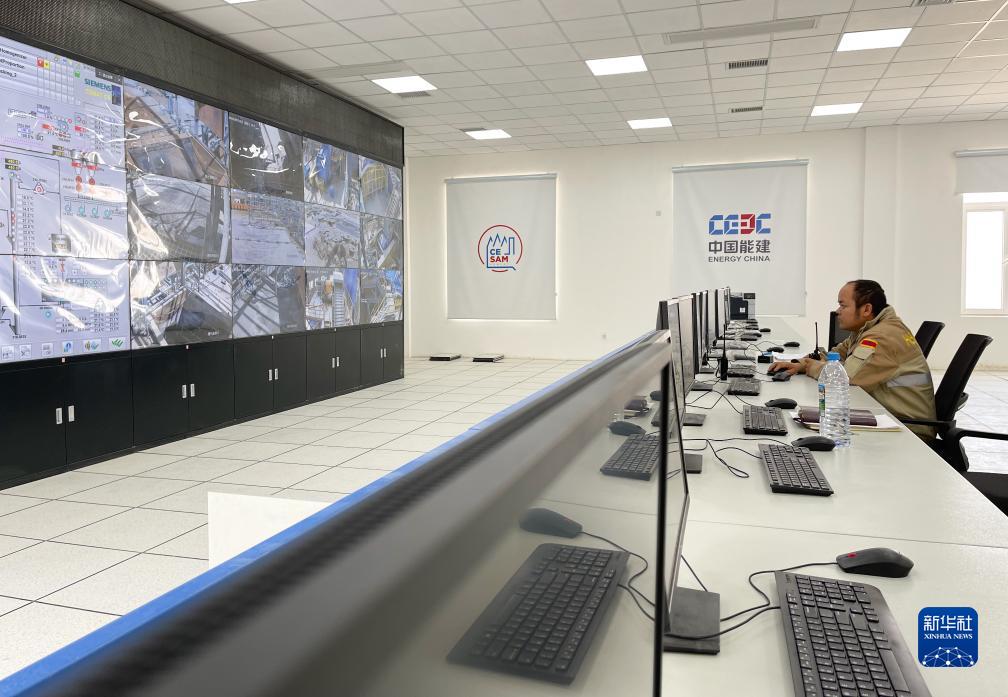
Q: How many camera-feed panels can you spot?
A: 12